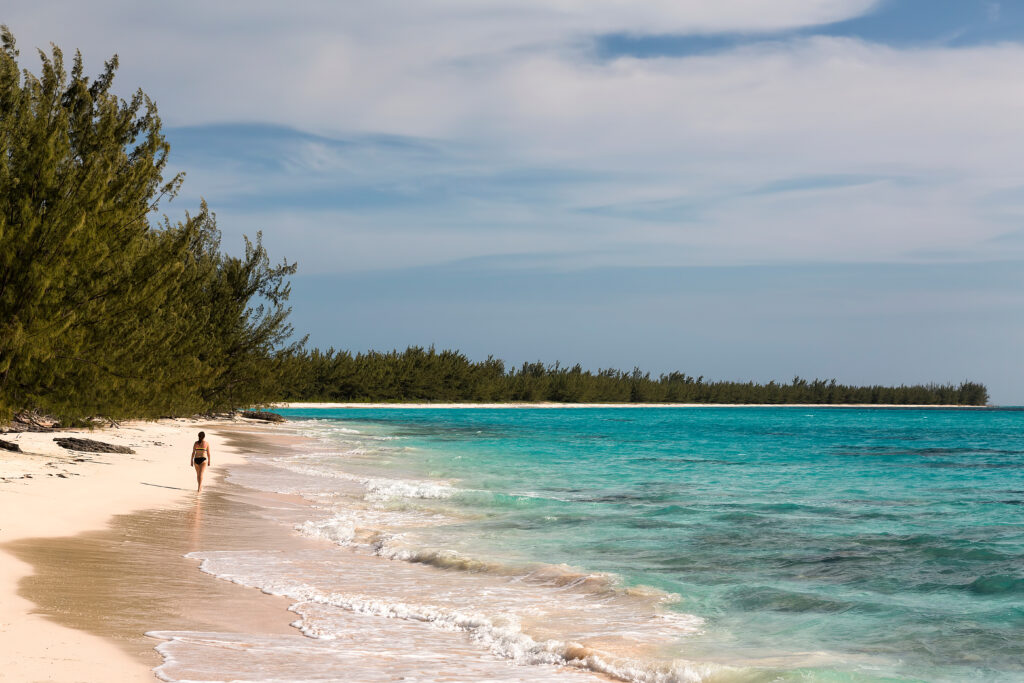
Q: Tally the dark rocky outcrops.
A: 3